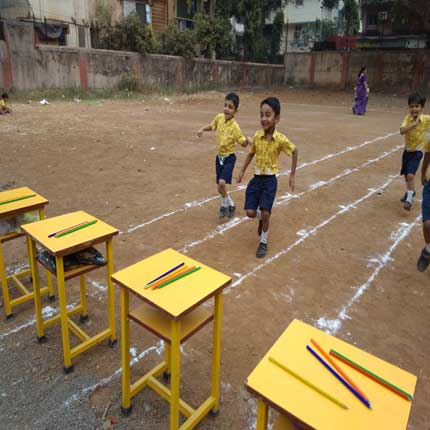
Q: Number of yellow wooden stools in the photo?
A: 4